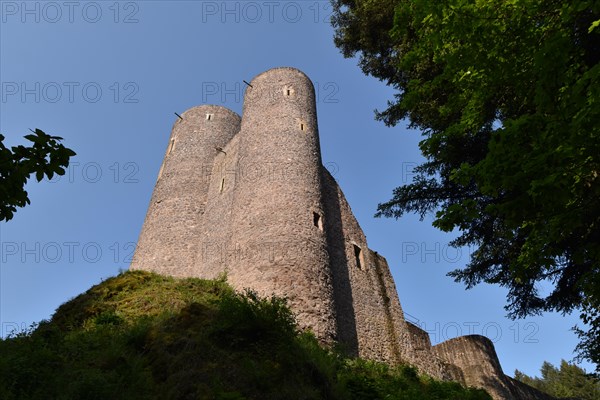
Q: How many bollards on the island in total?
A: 0